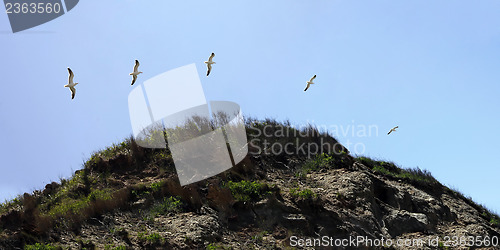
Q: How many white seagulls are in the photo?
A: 5